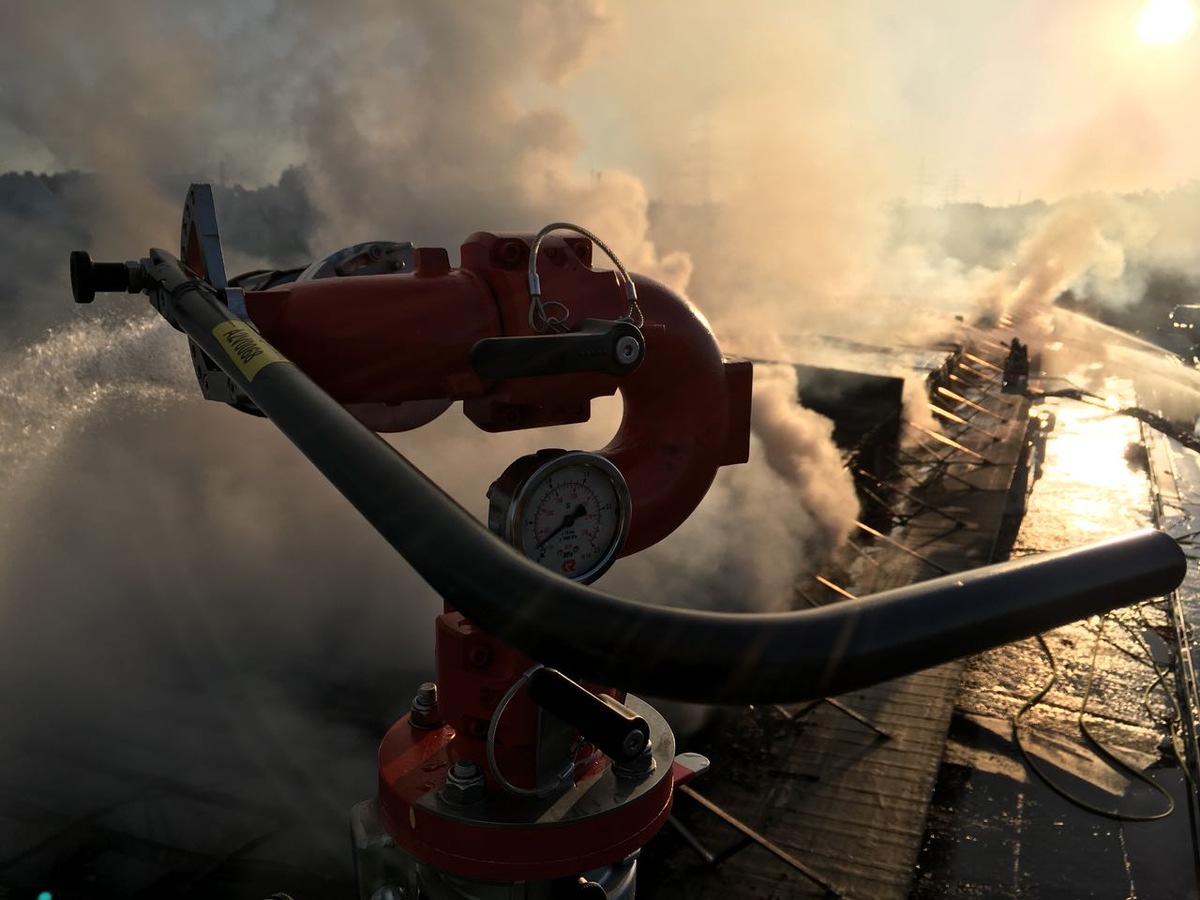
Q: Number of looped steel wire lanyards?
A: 2